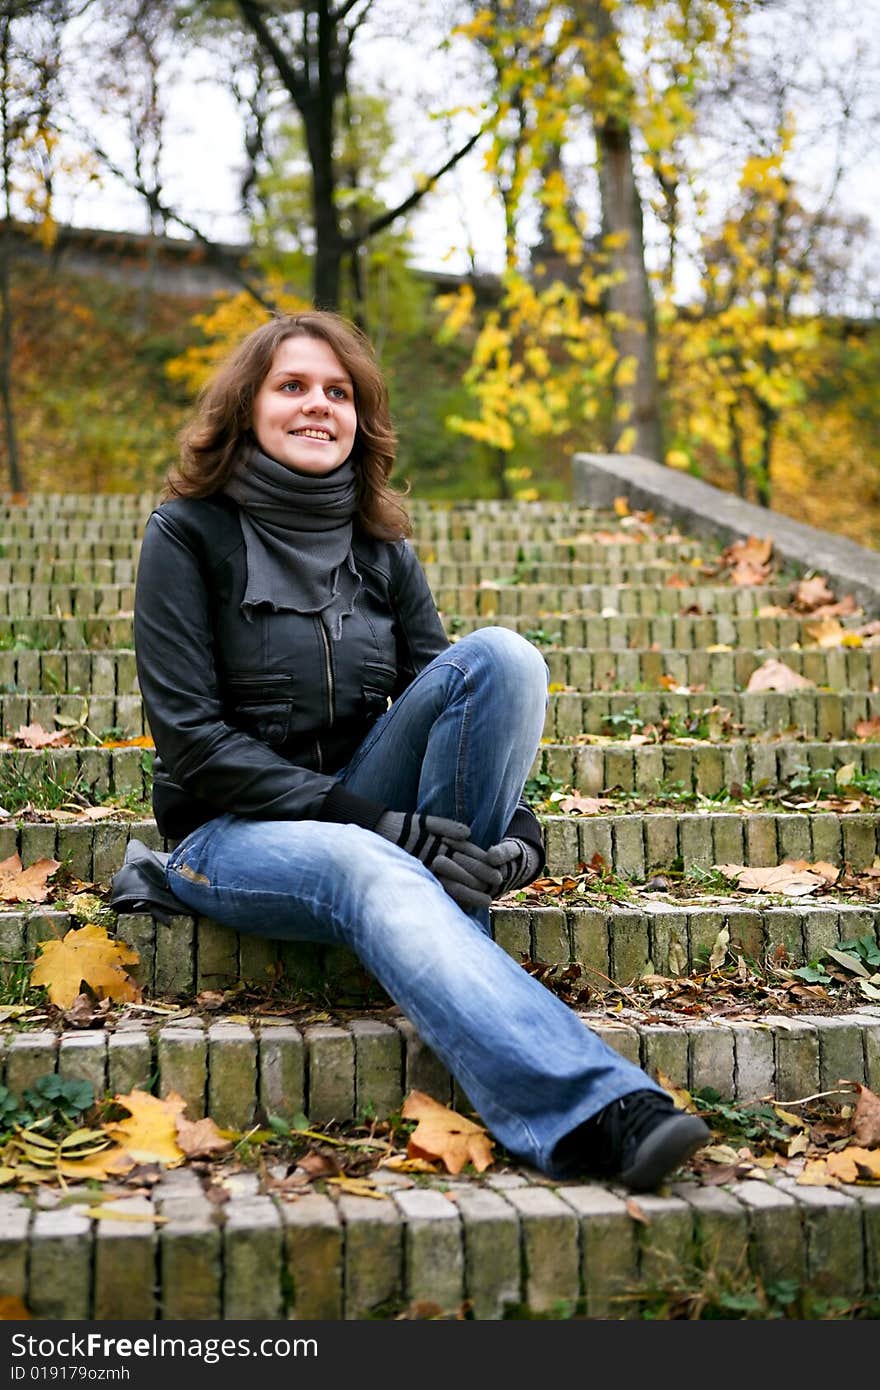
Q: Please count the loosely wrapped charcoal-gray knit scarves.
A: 1